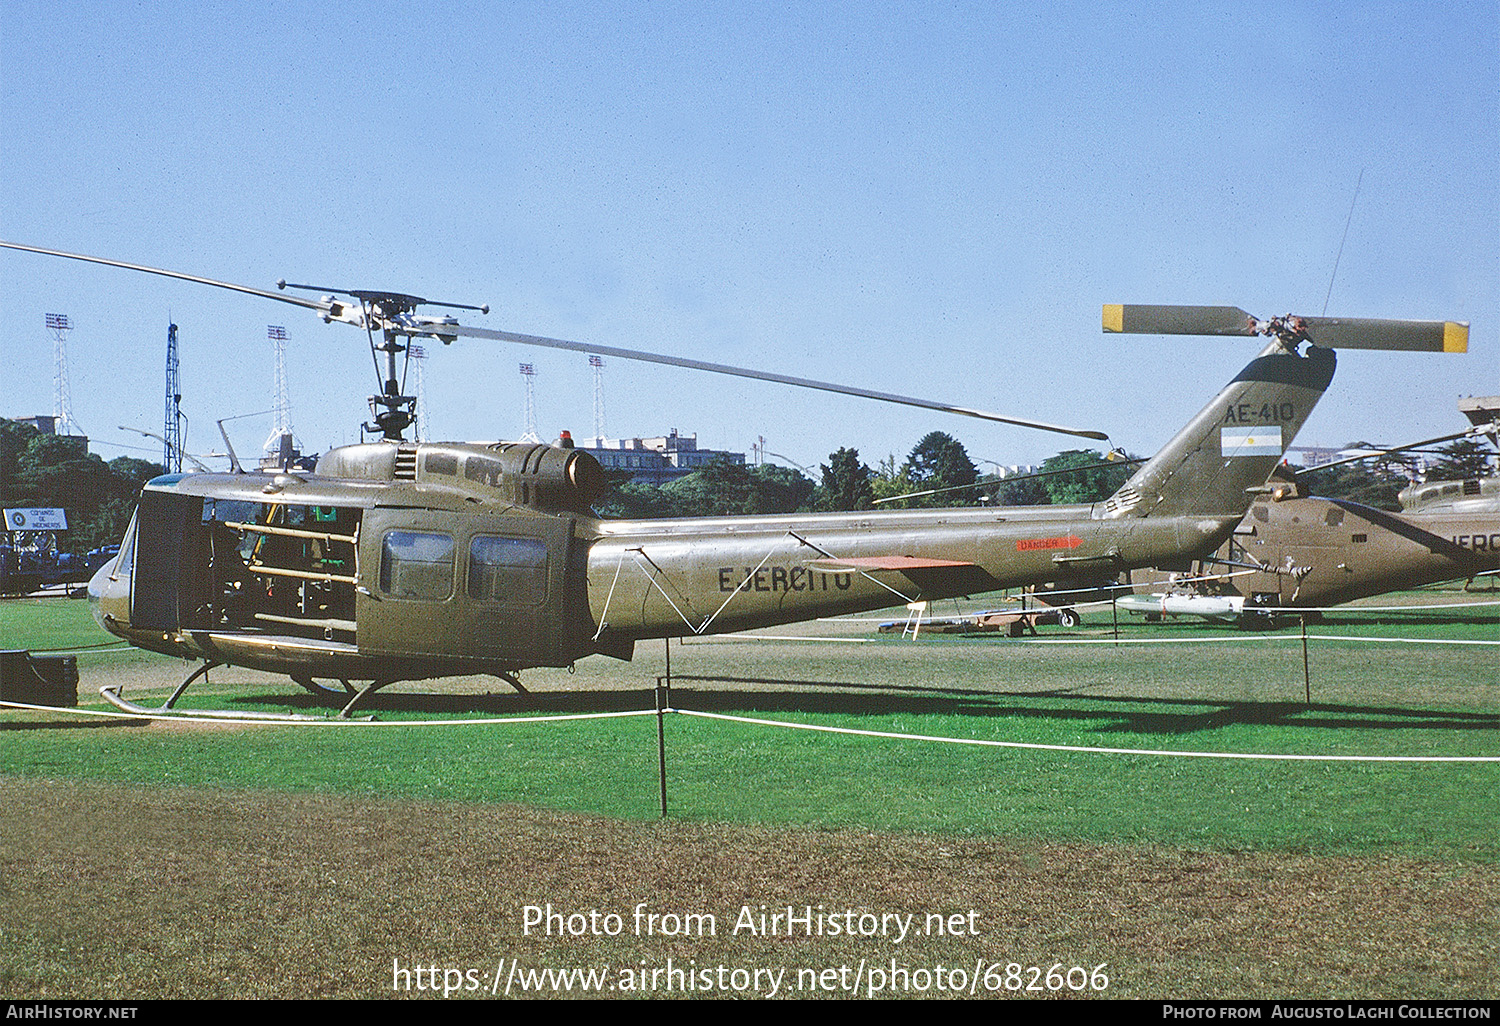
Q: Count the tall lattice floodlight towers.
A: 5